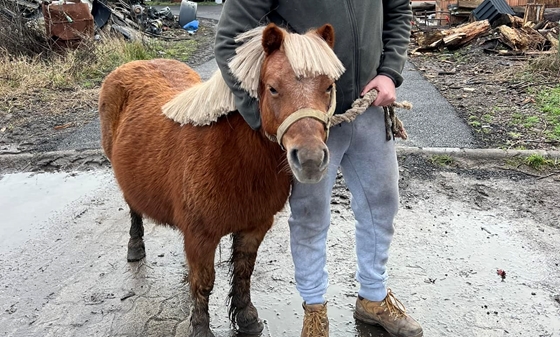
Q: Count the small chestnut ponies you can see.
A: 1